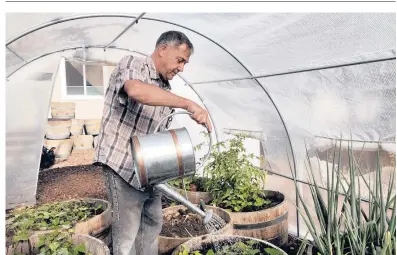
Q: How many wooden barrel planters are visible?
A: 6